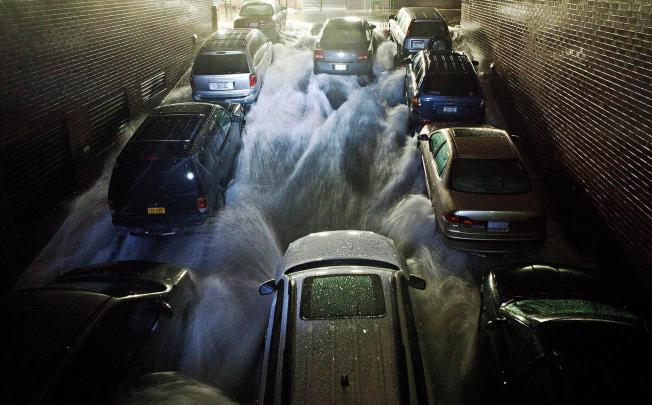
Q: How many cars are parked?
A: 10